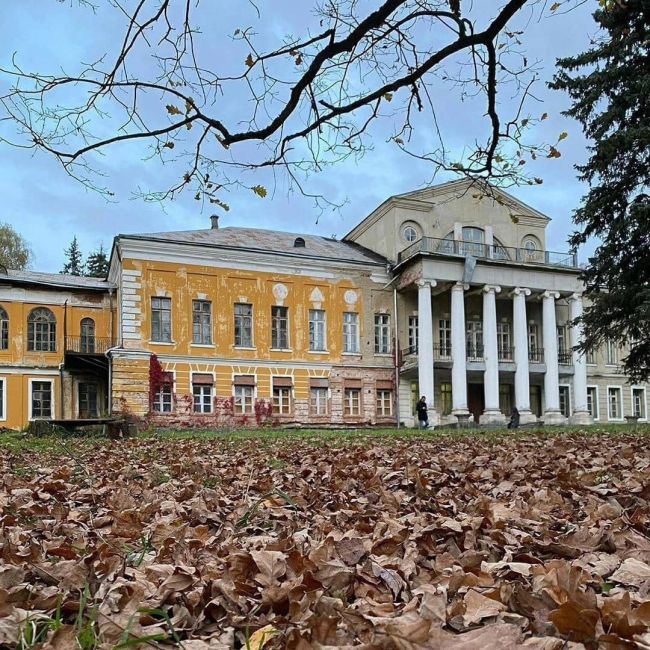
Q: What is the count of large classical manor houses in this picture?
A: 1